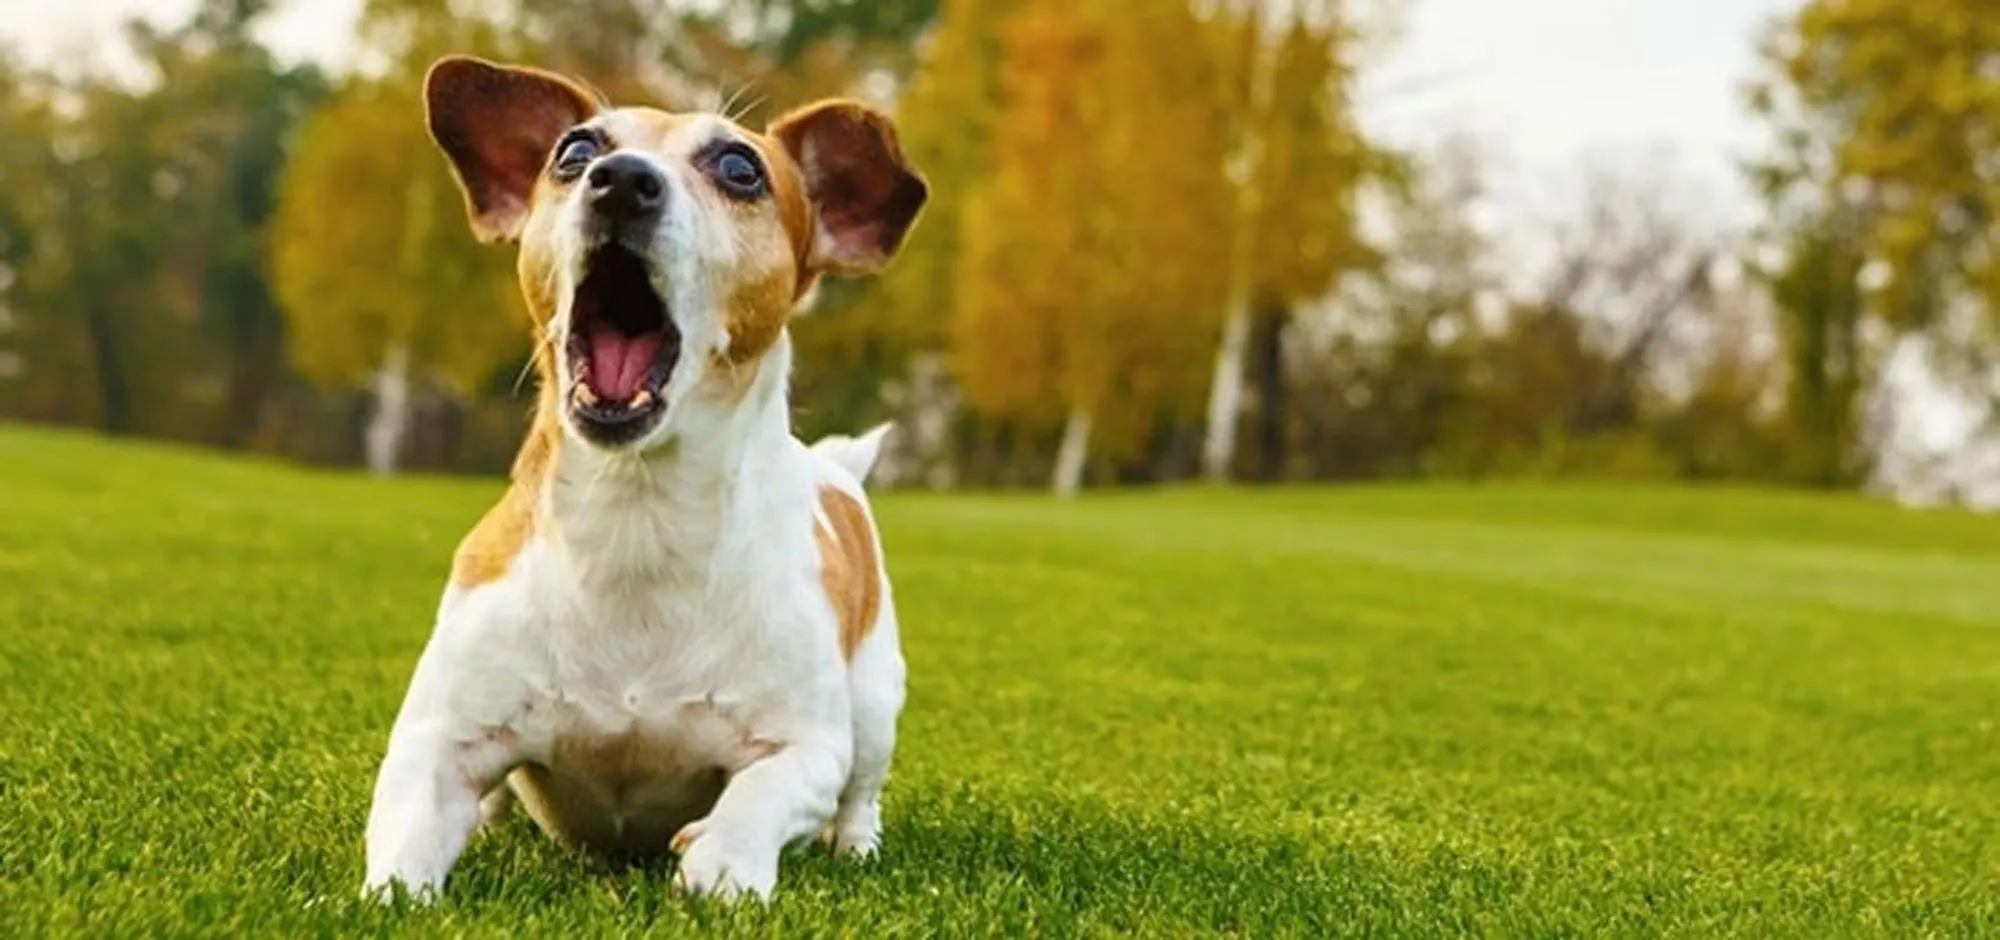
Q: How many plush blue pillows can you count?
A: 0